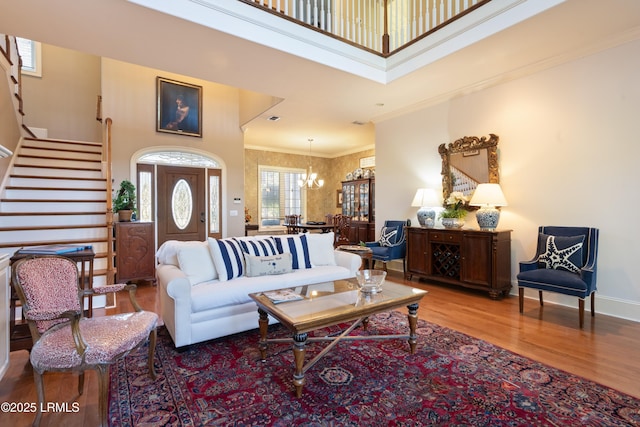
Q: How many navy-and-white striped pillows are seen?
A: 3